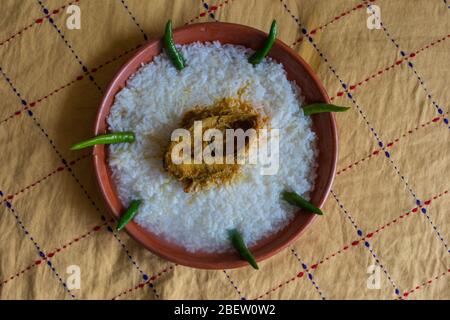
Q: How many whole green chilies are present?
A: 7